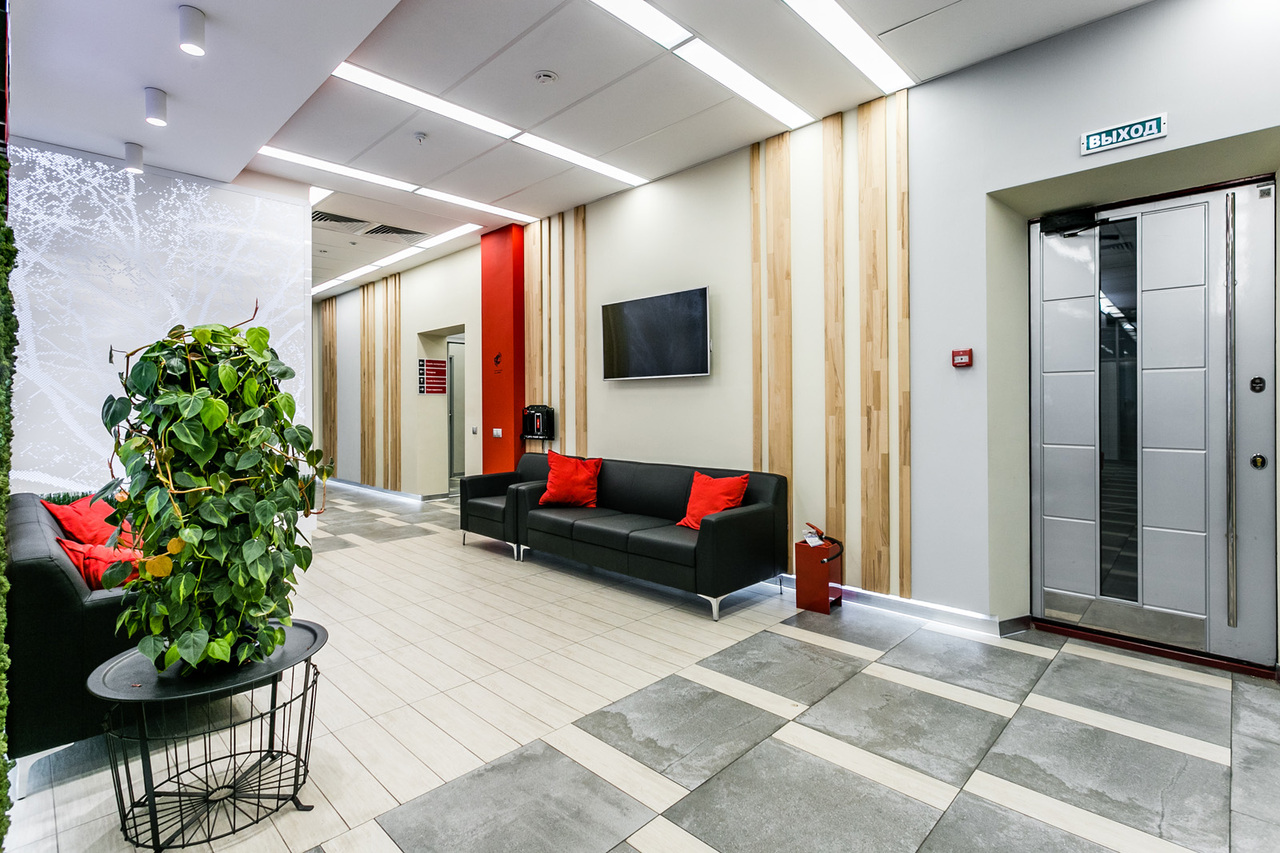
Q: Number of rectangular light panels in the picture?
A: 12